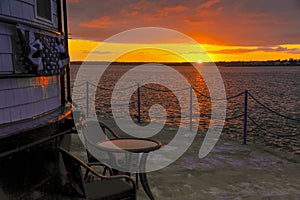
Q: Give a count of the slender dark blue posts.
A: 4